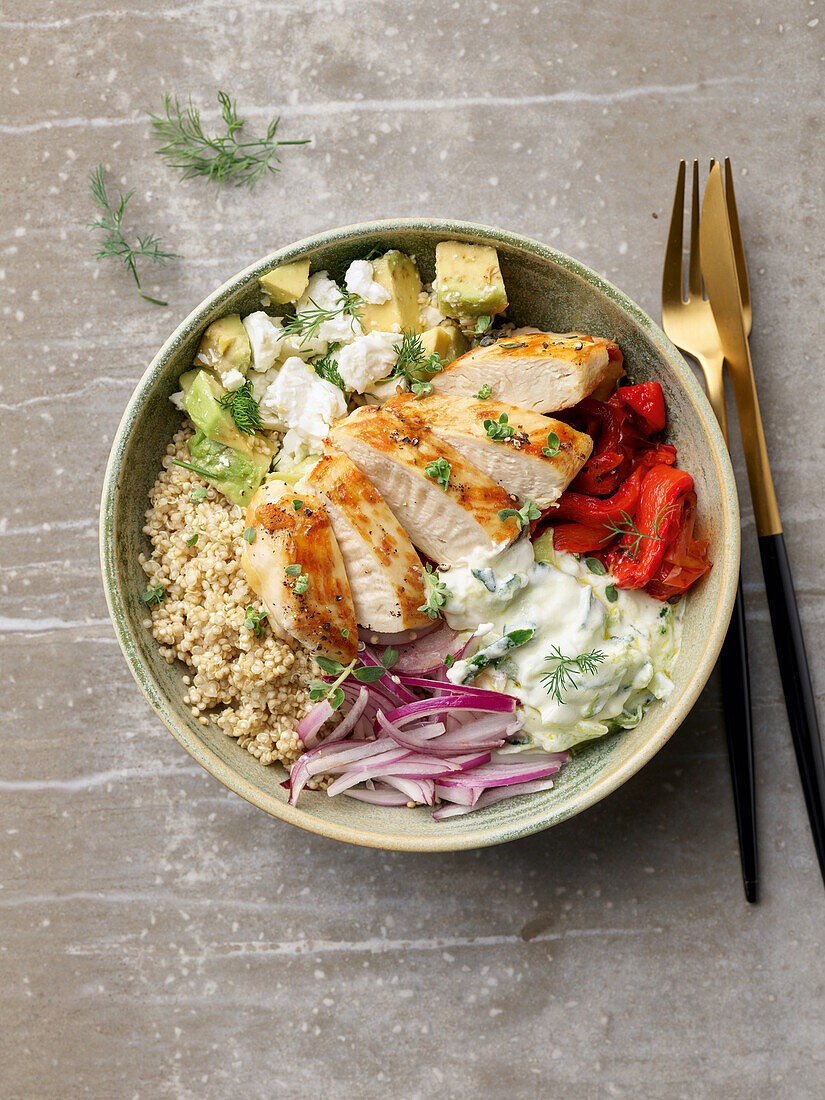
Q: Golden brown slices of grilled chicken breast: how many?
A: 5